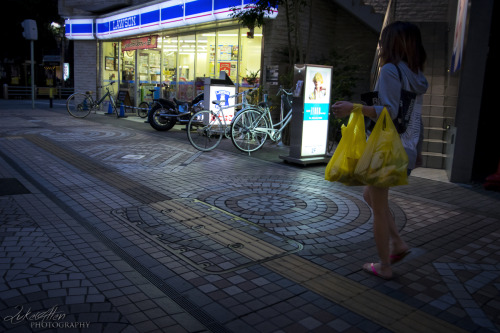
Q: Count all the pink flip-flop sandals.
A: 2